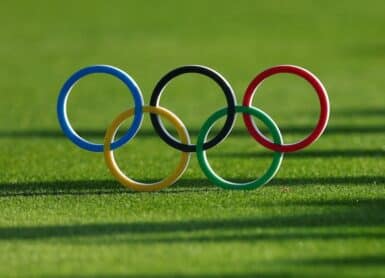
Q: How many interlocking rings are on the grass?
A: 5